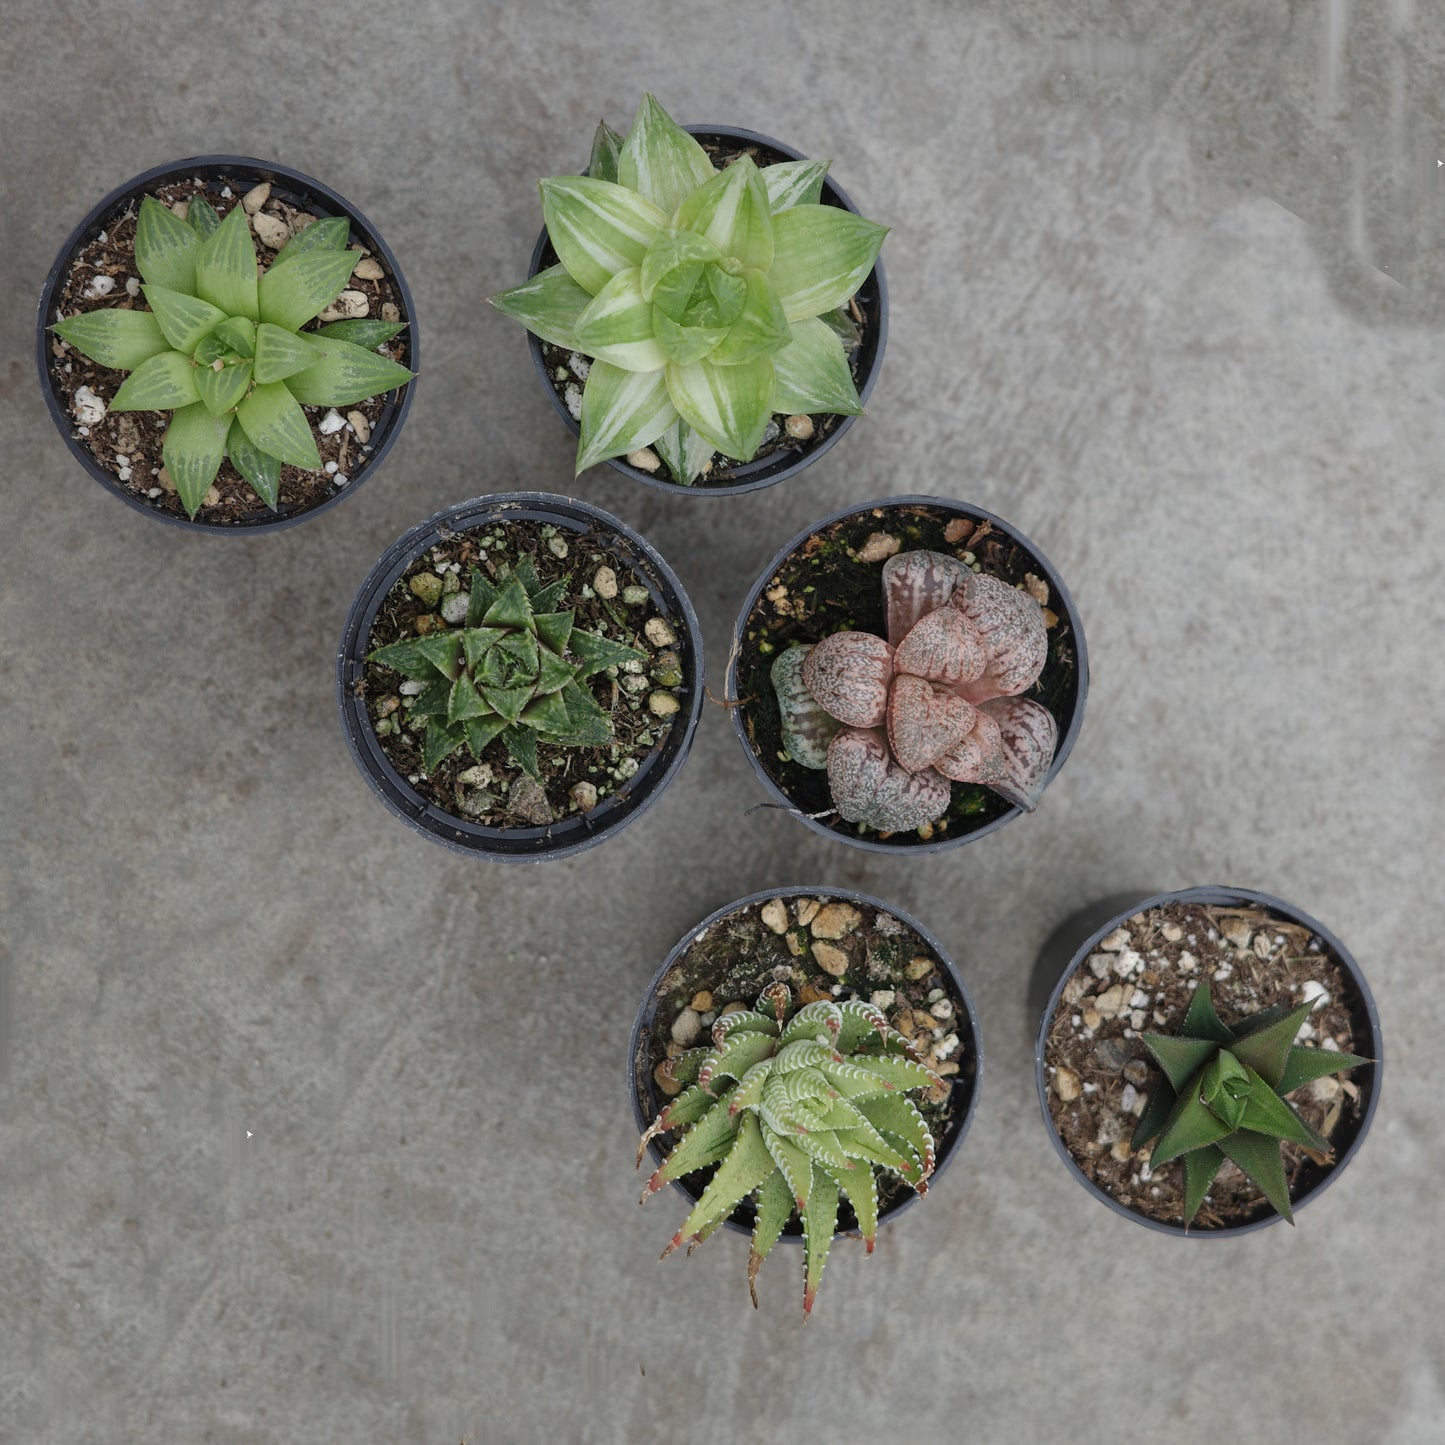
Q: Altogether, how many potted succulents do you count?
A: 6